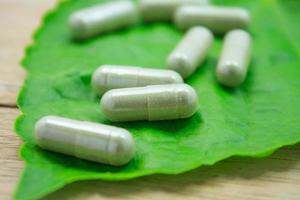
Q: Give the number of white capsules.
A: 8